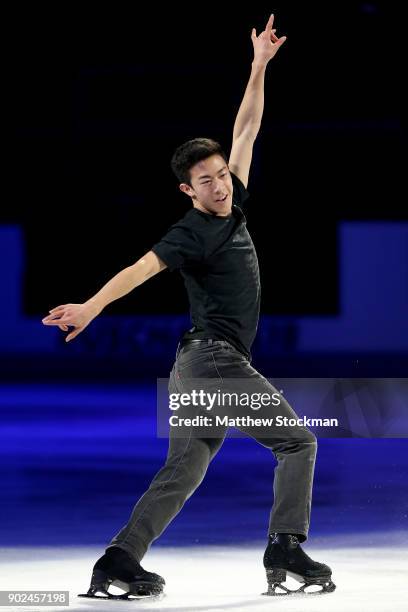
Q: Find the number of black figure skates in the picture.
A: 2